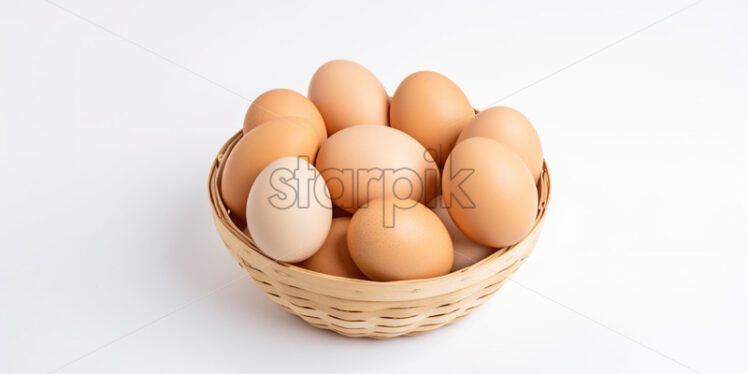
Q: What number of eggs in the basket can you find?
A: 11